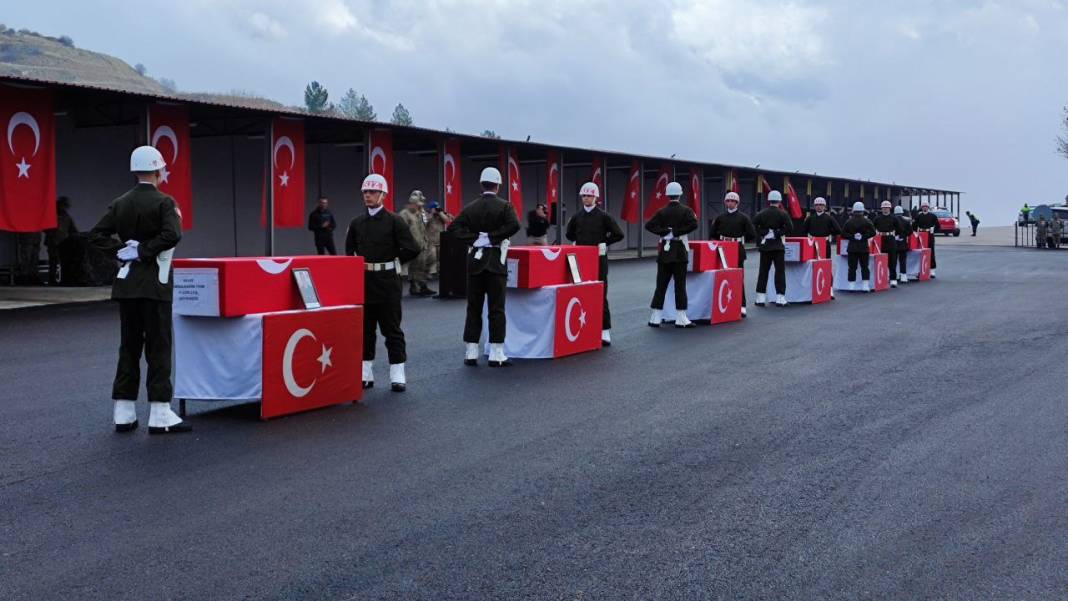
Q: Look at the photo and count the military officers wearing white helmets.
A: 12